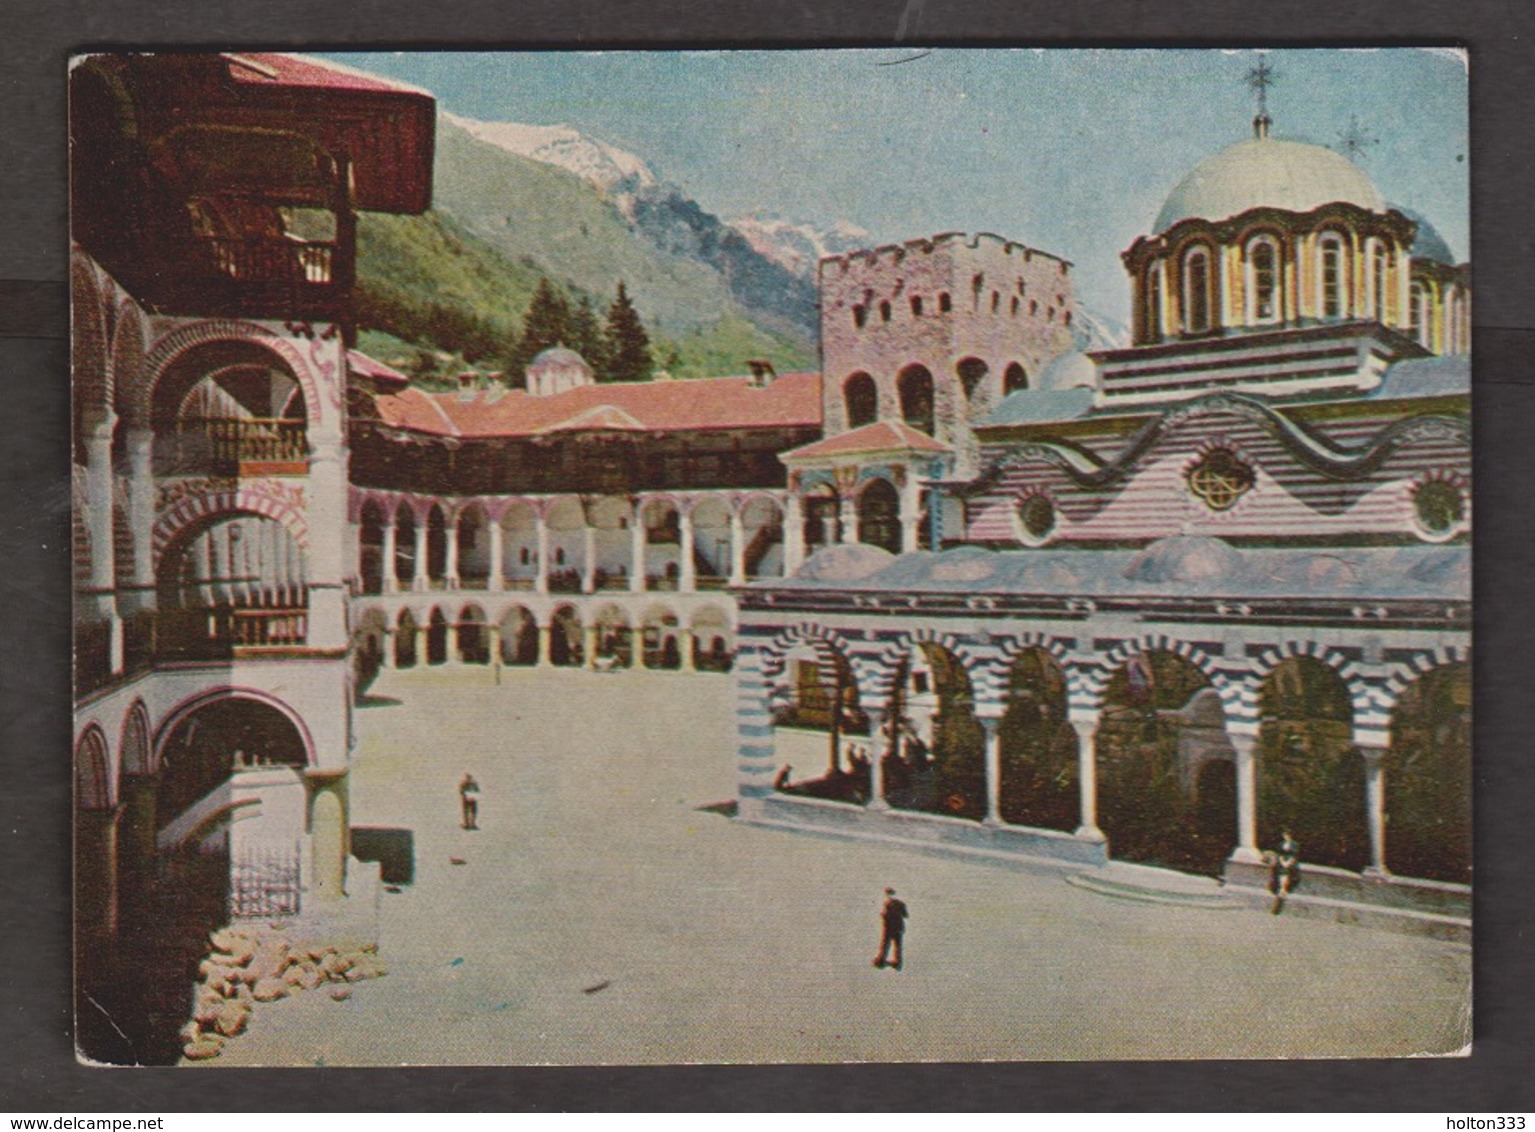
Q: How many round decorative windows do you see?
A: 3